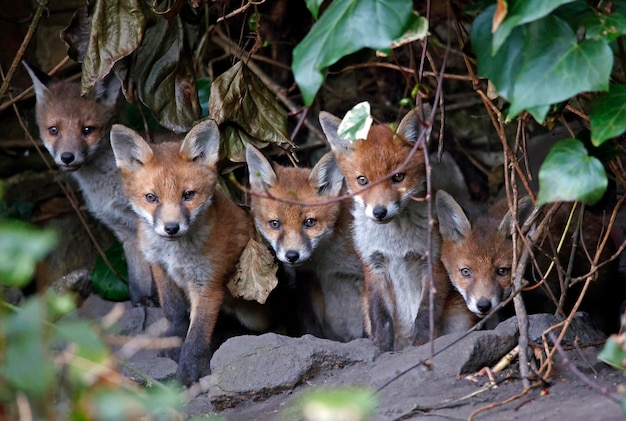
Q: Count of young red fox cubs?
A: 5